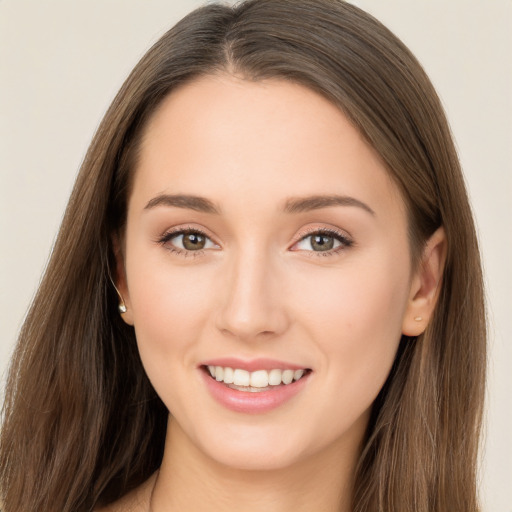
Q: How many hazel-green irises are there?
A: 2